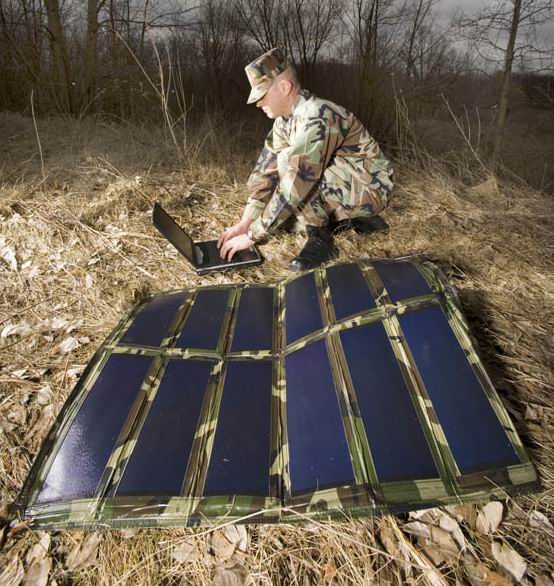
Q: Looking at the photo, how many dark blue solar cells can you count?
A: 12